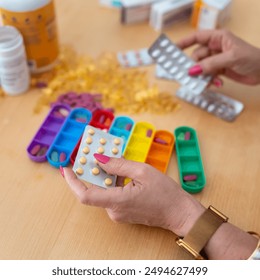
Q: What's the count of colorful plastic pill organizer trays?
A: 7